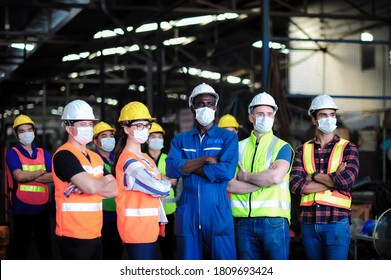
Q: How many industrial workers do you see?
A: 9